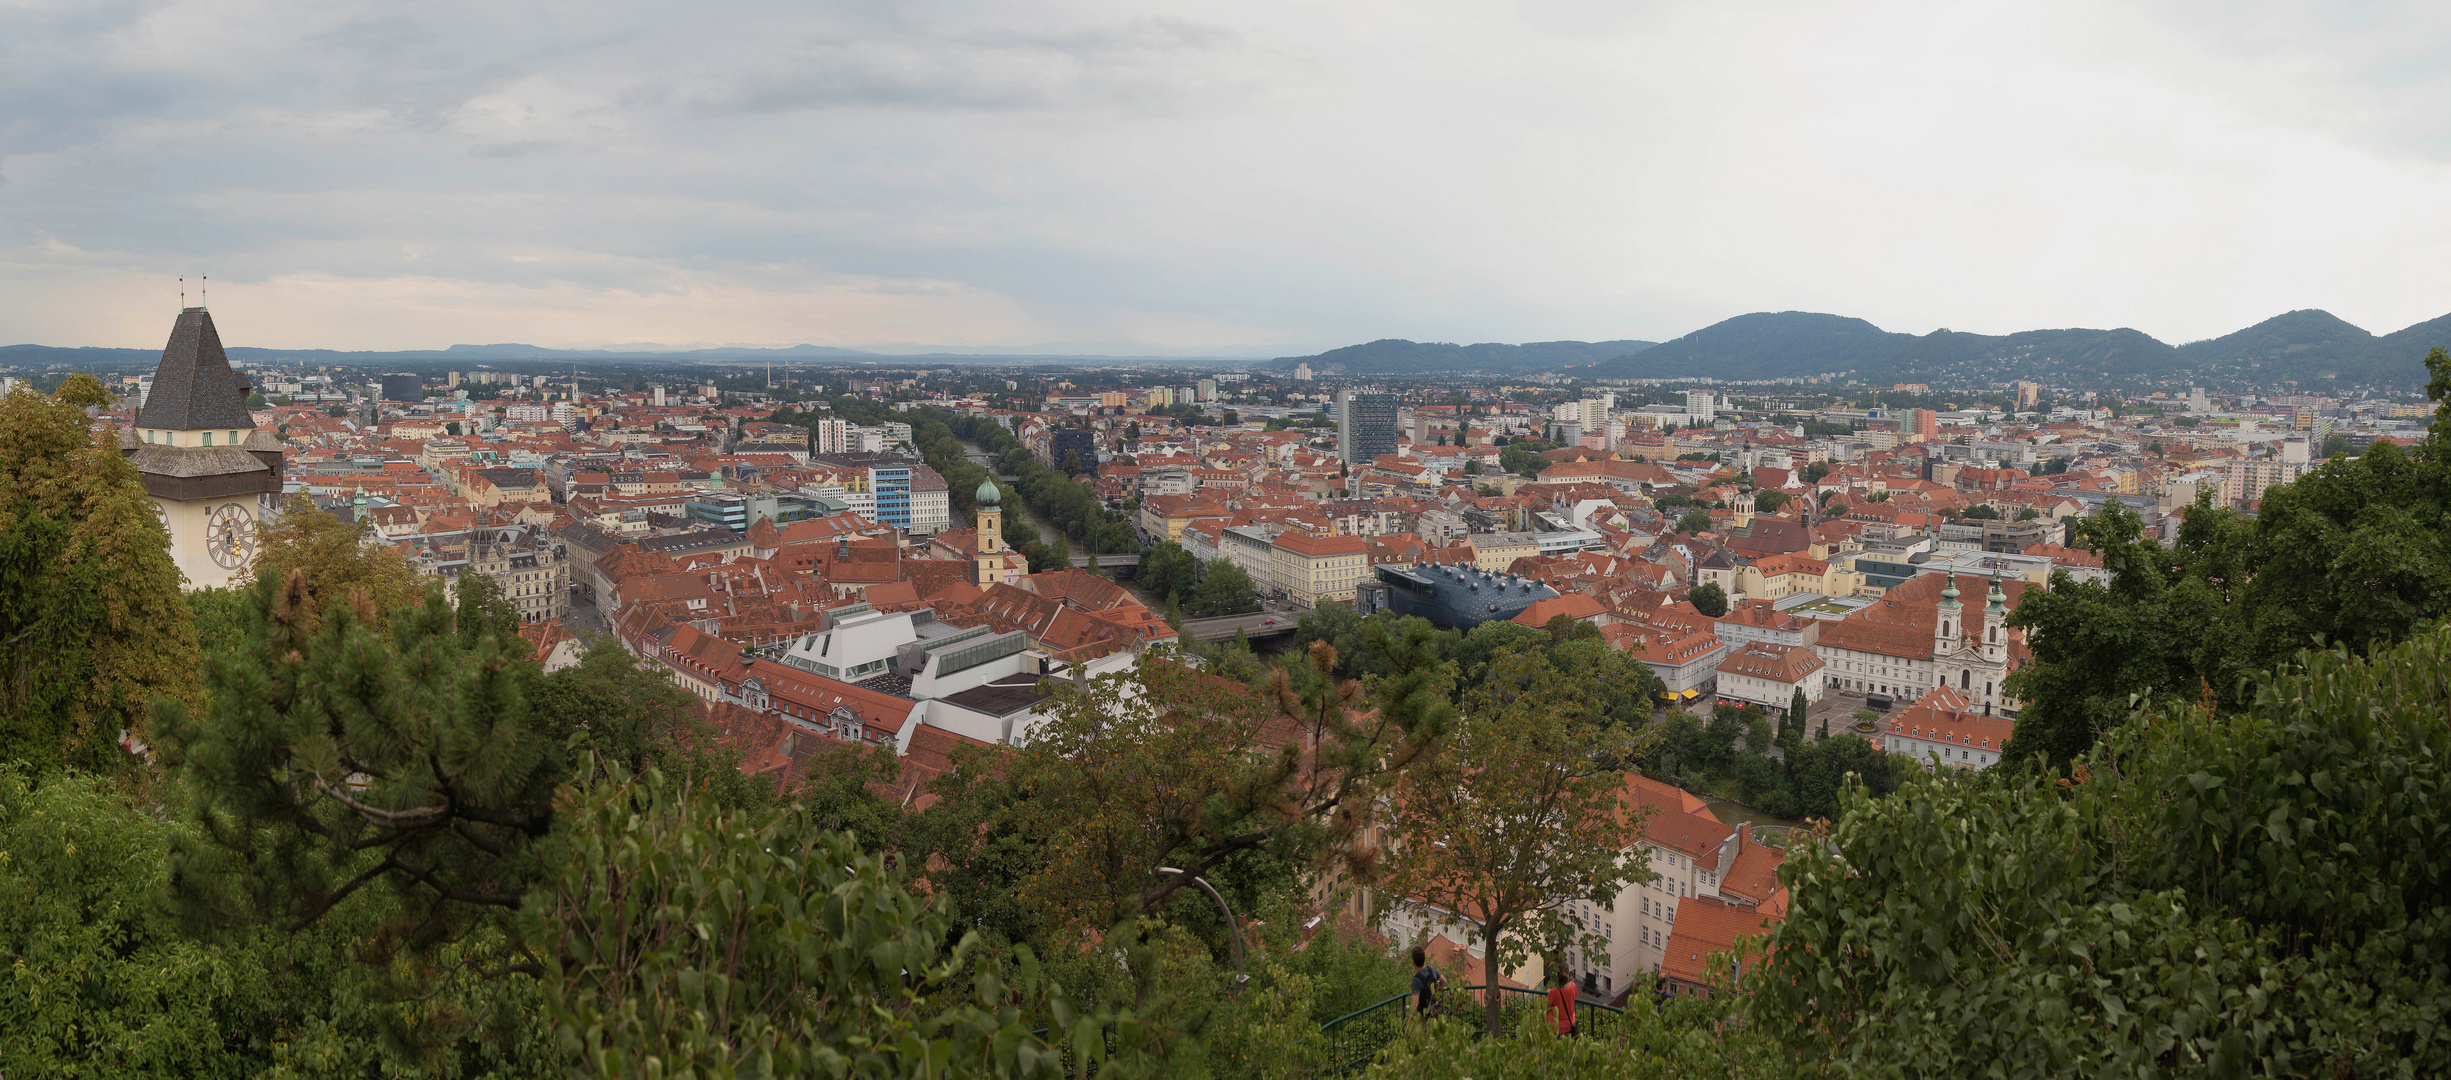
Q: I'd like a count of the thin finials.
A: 2